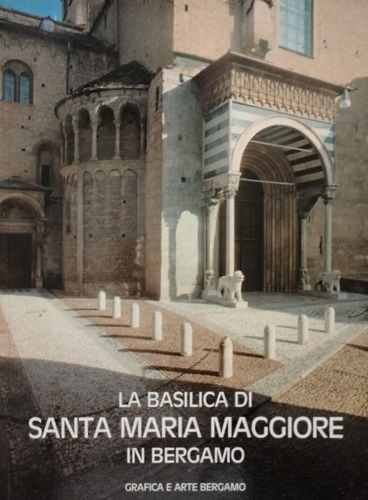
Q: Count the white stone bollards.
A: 9